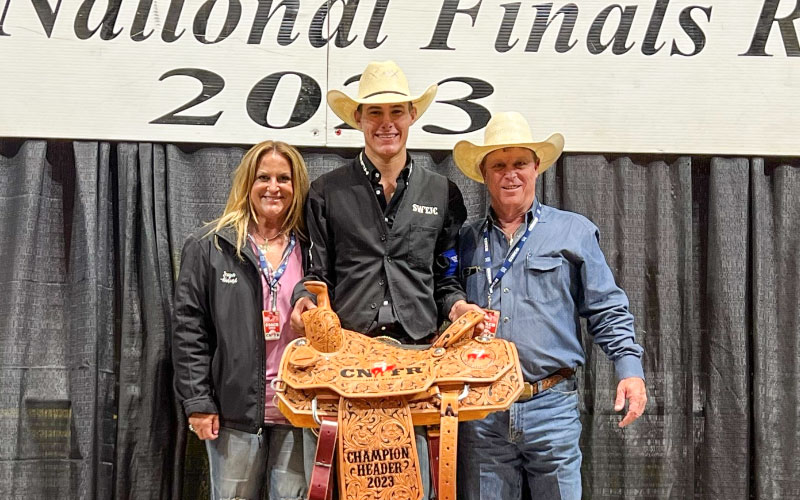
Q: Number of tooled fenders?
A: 1